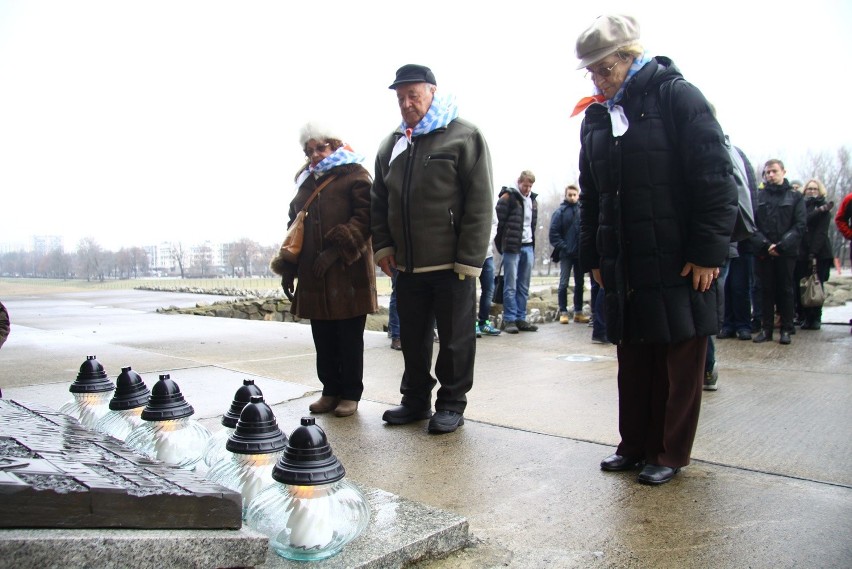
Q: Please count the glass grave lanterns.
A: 6